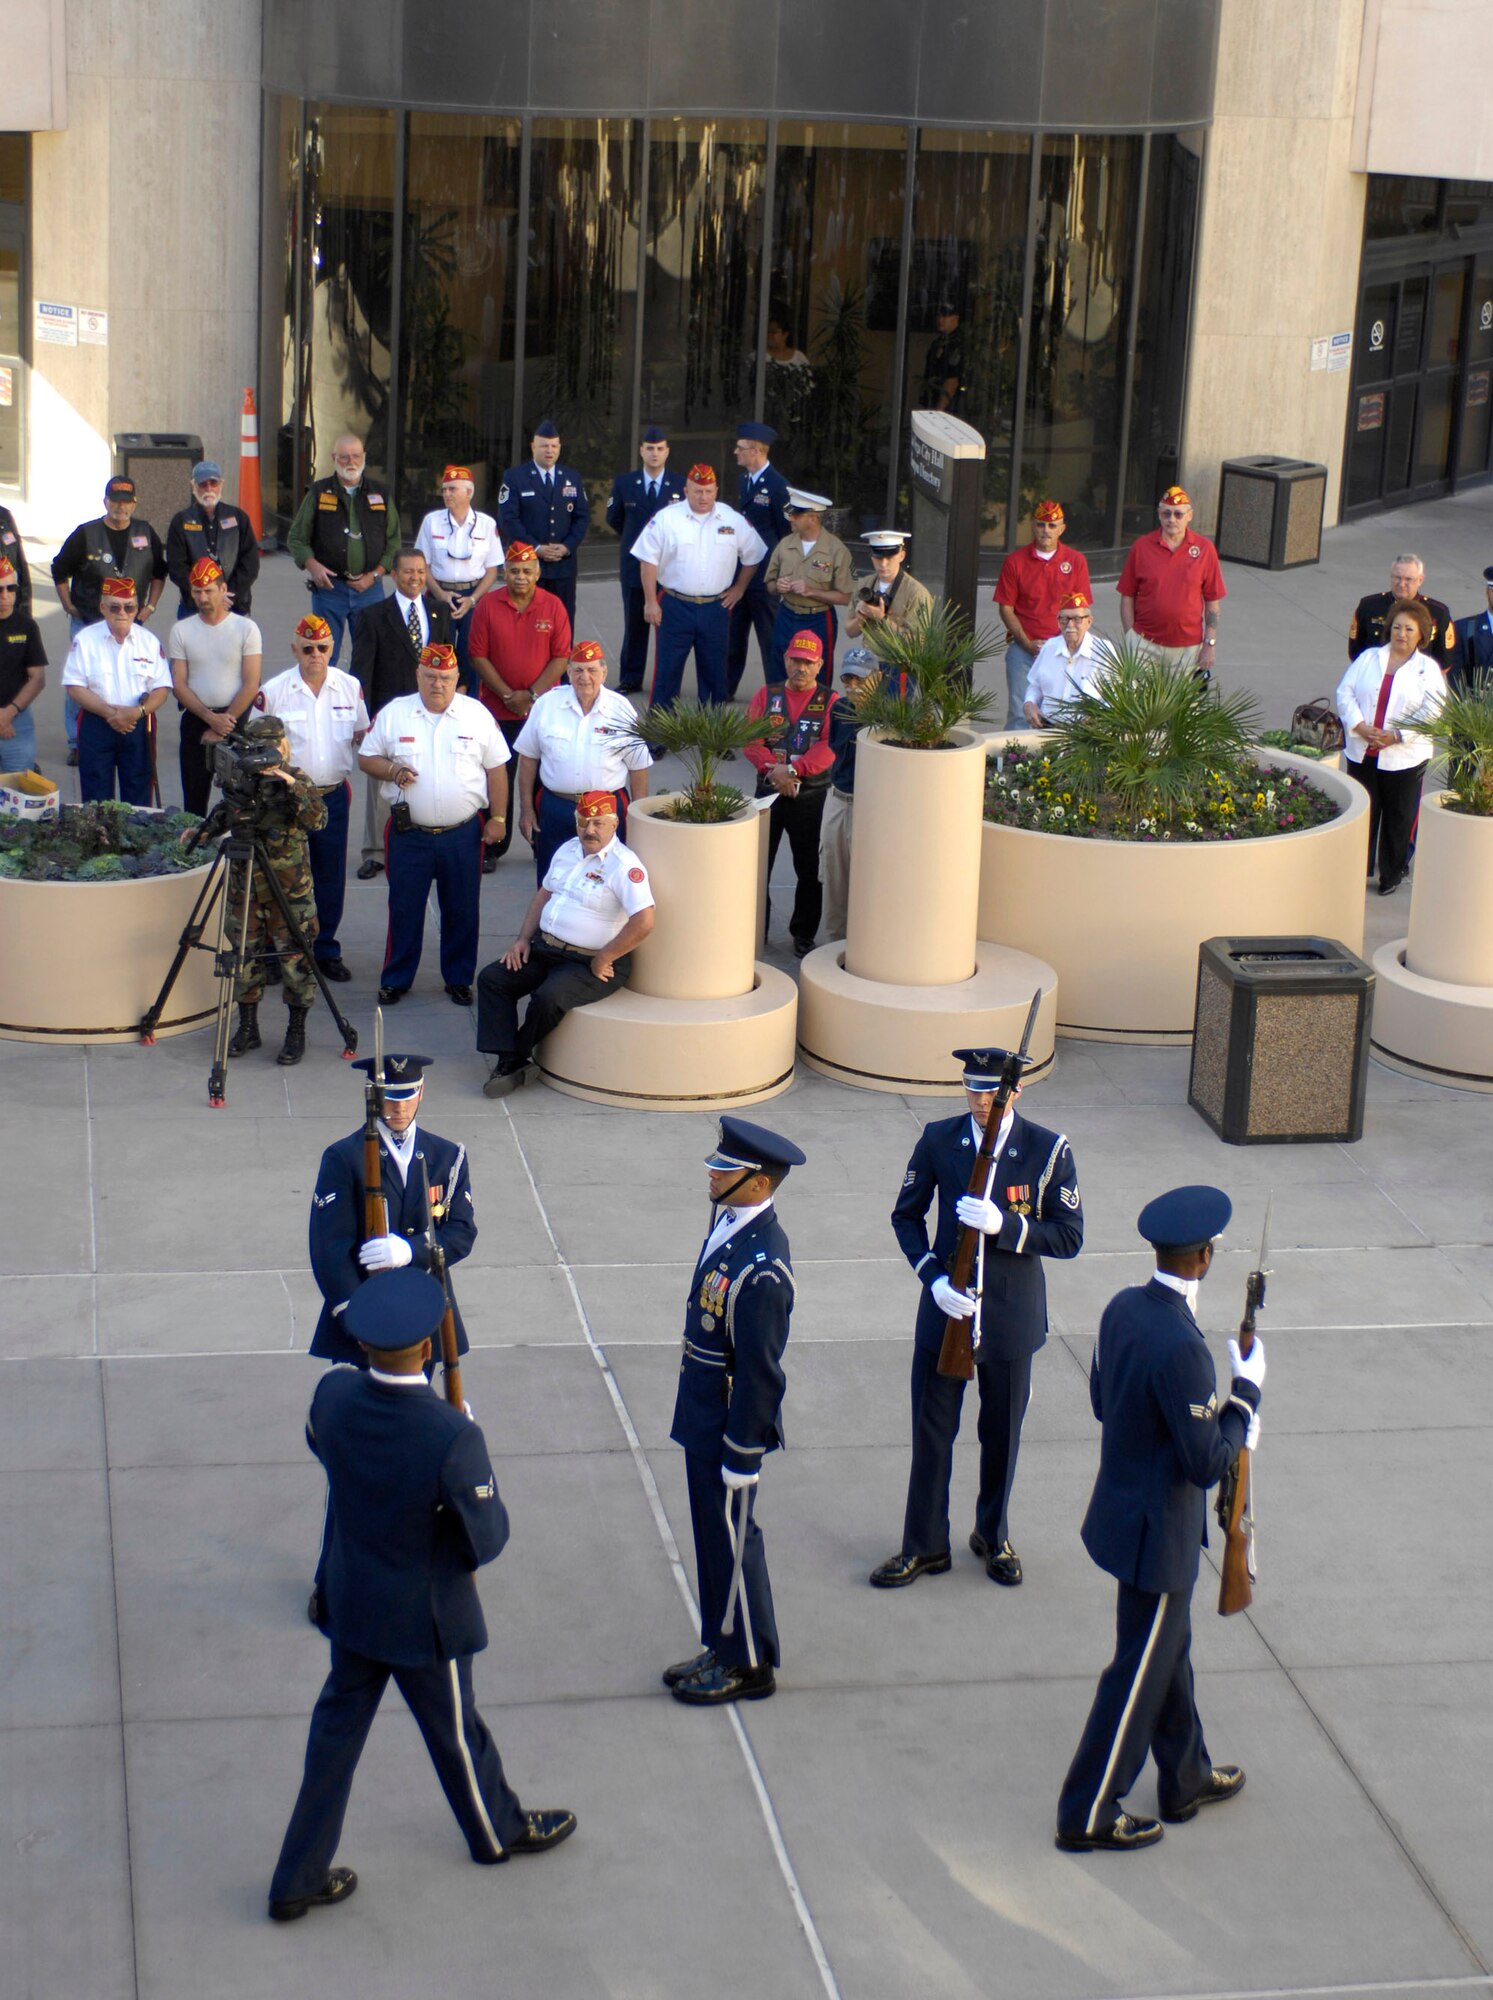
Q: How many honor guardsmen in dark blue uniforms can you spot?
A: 5